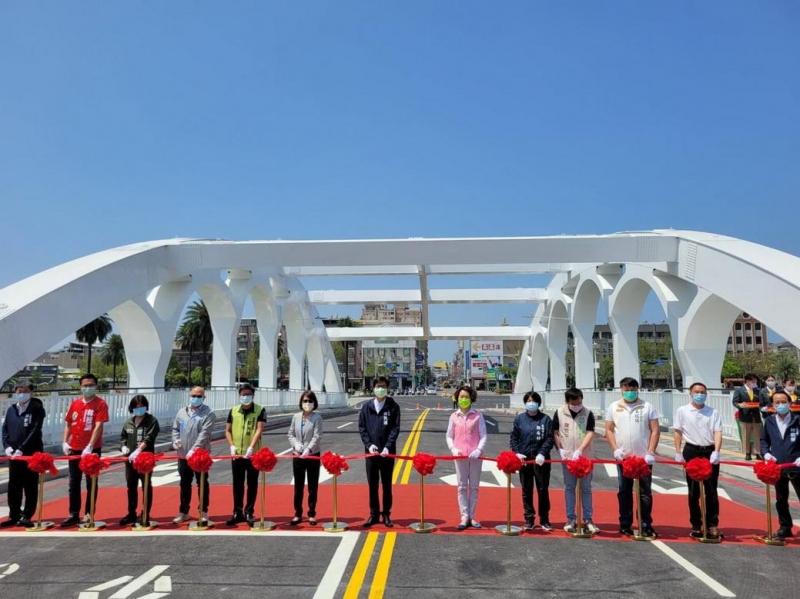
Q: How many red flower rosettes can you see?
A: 12